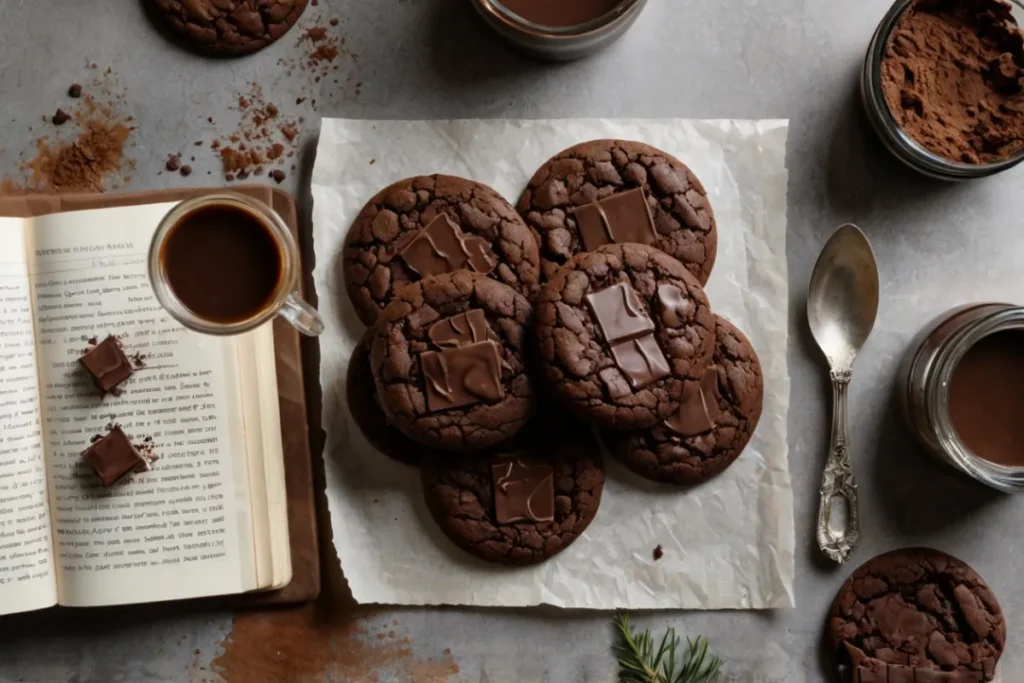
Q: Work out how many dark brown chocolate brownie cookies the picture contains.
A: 9